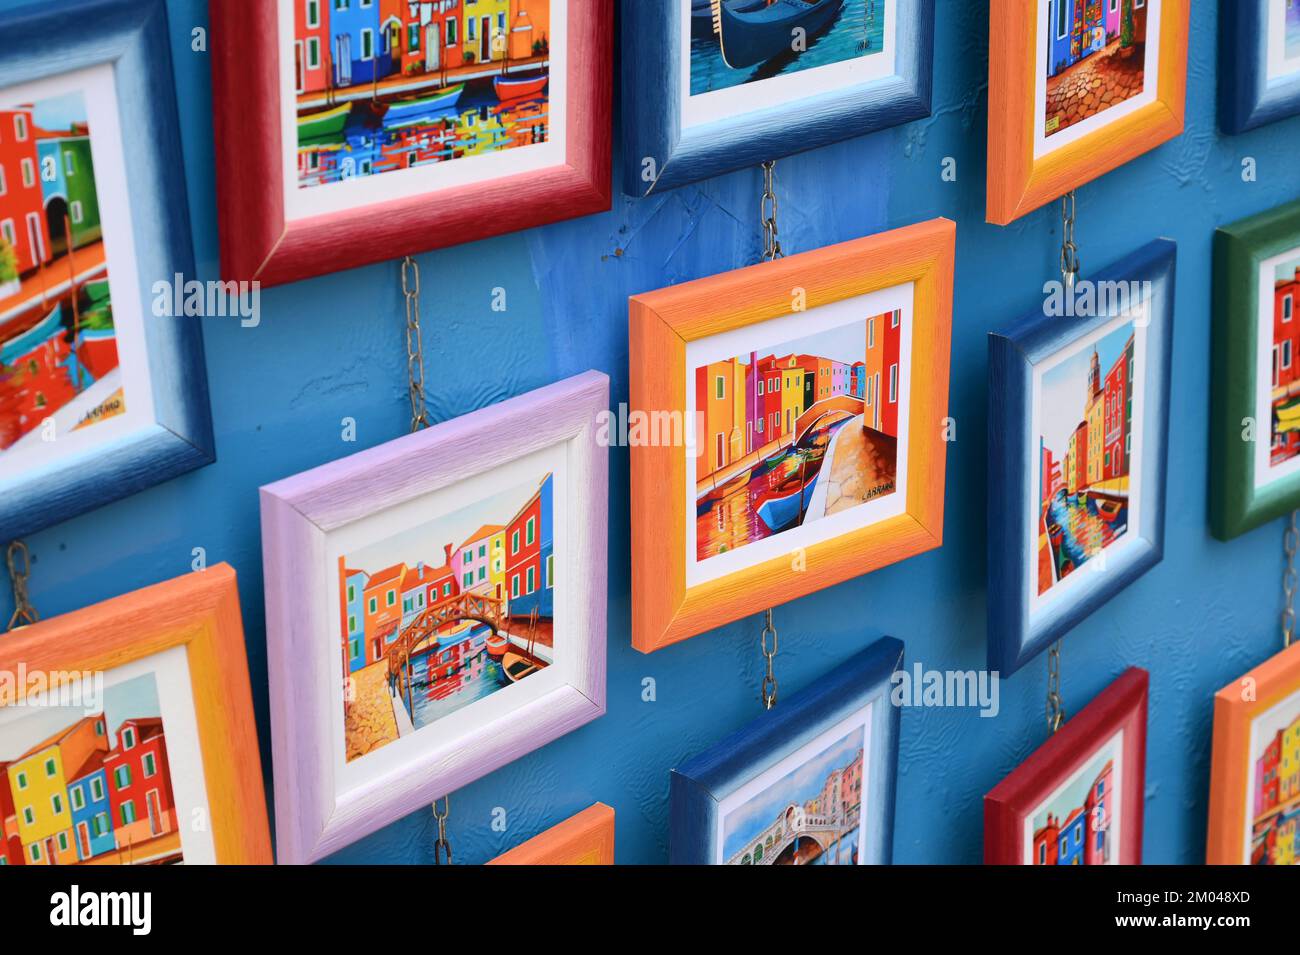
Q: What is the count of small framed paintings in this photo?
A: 14